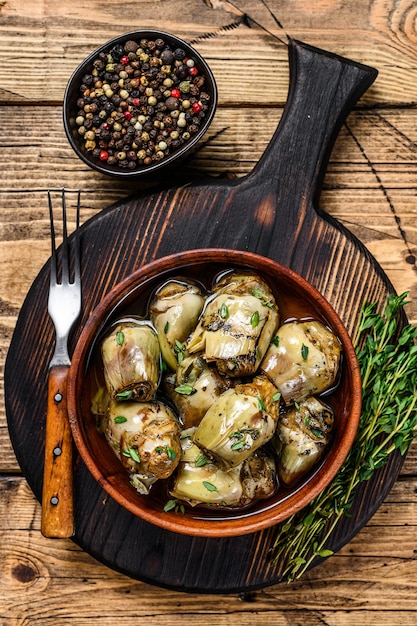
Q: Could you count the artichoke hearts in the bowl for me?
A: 9